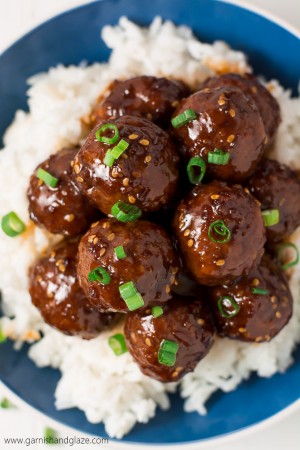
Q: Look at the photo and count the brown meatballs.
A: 11